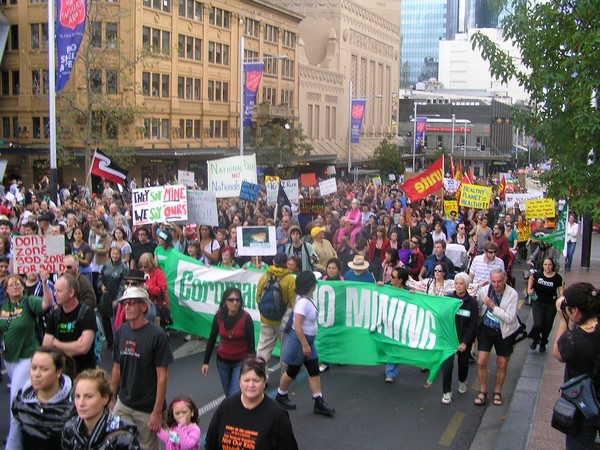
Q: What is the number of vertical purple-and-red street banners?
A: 4